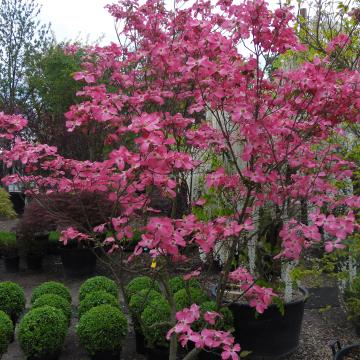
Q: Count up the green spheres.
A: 14